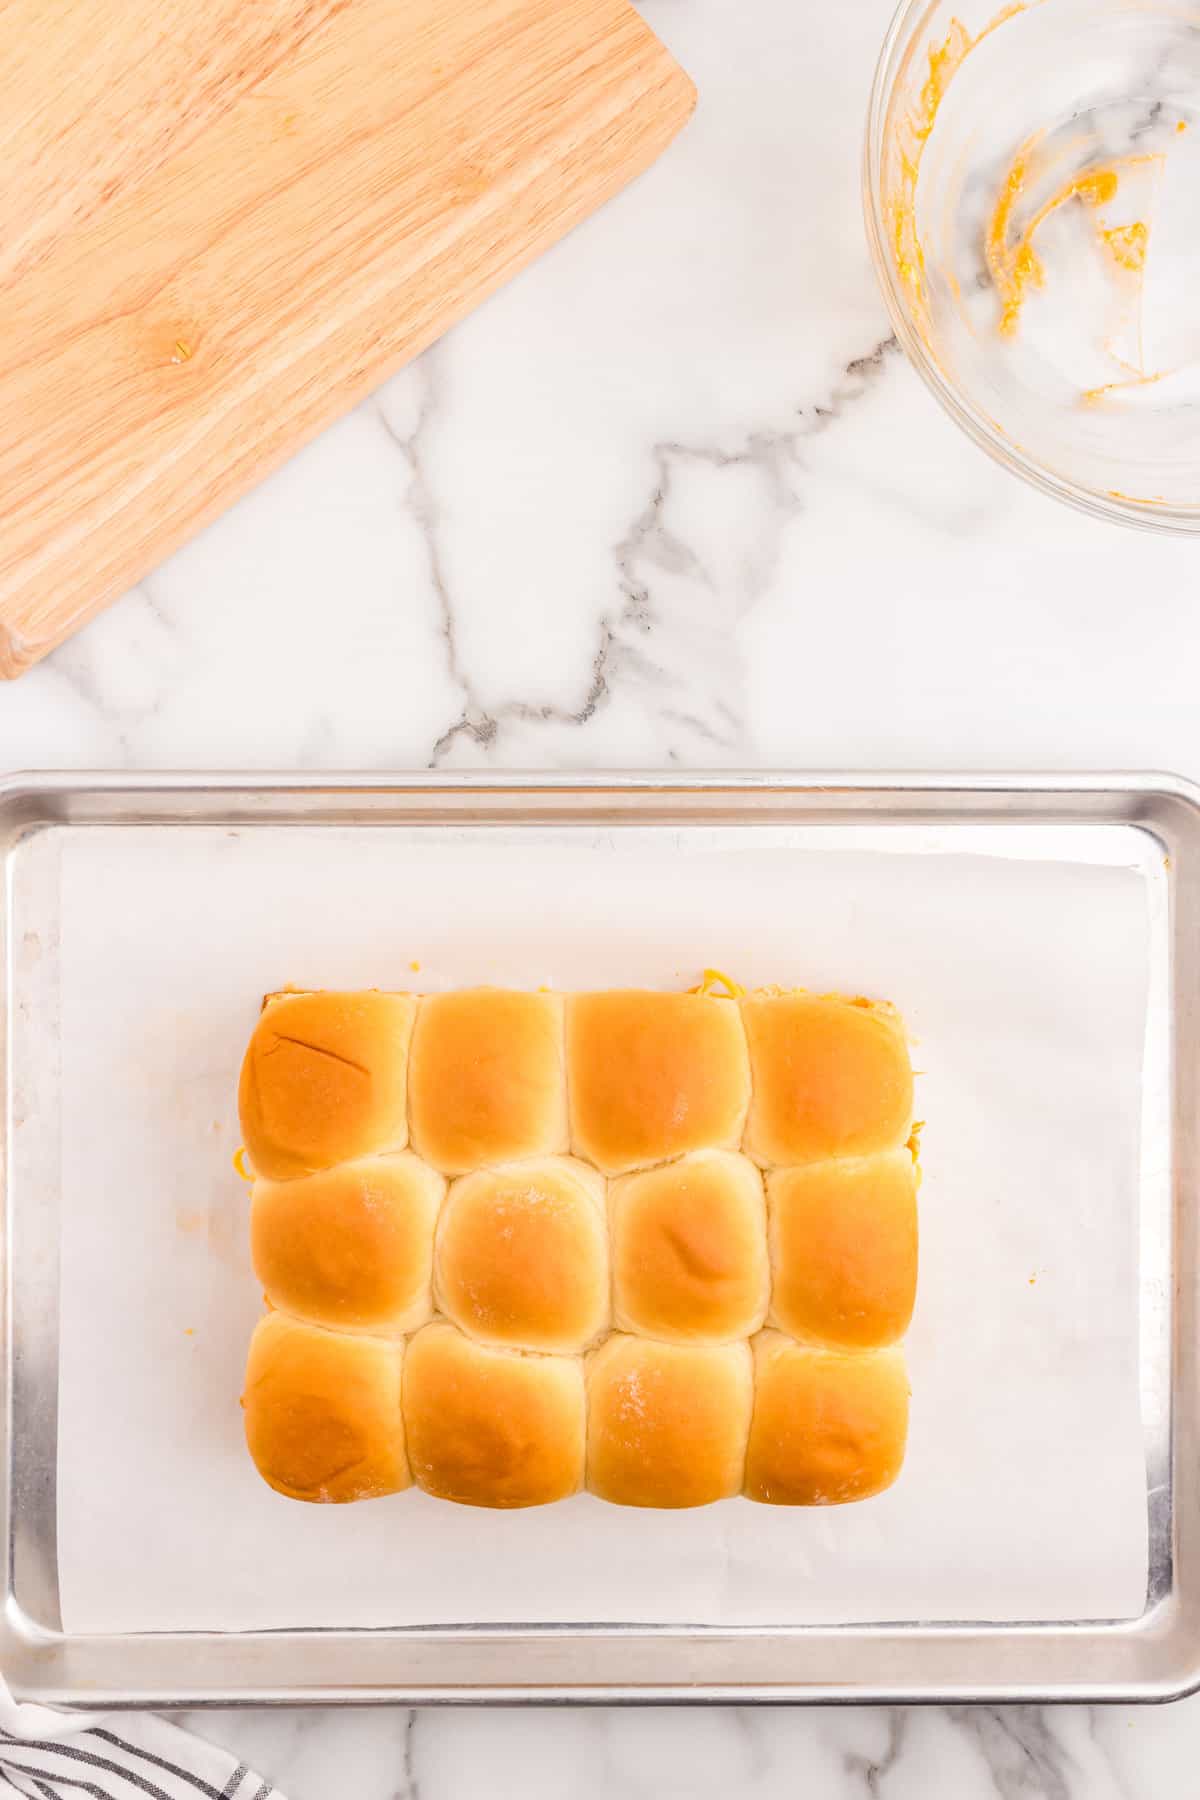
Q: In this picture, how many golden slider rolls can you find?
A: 12